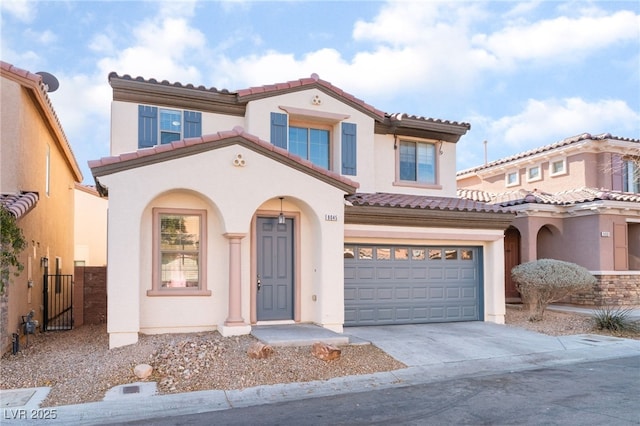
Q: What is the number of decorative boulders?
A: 3